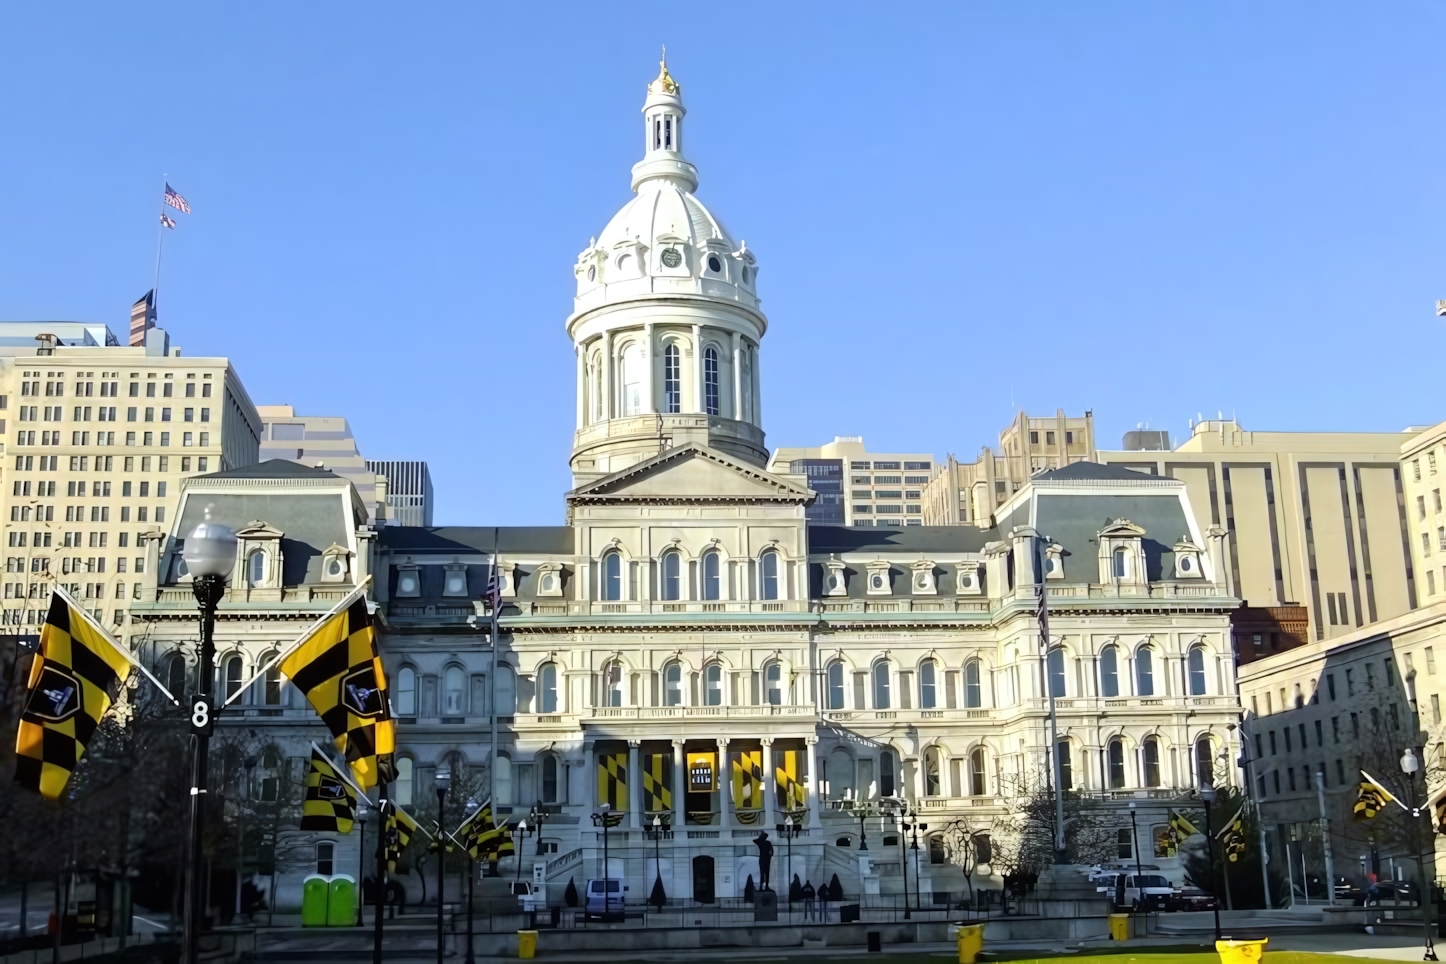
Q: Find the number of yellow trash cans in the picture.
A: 4